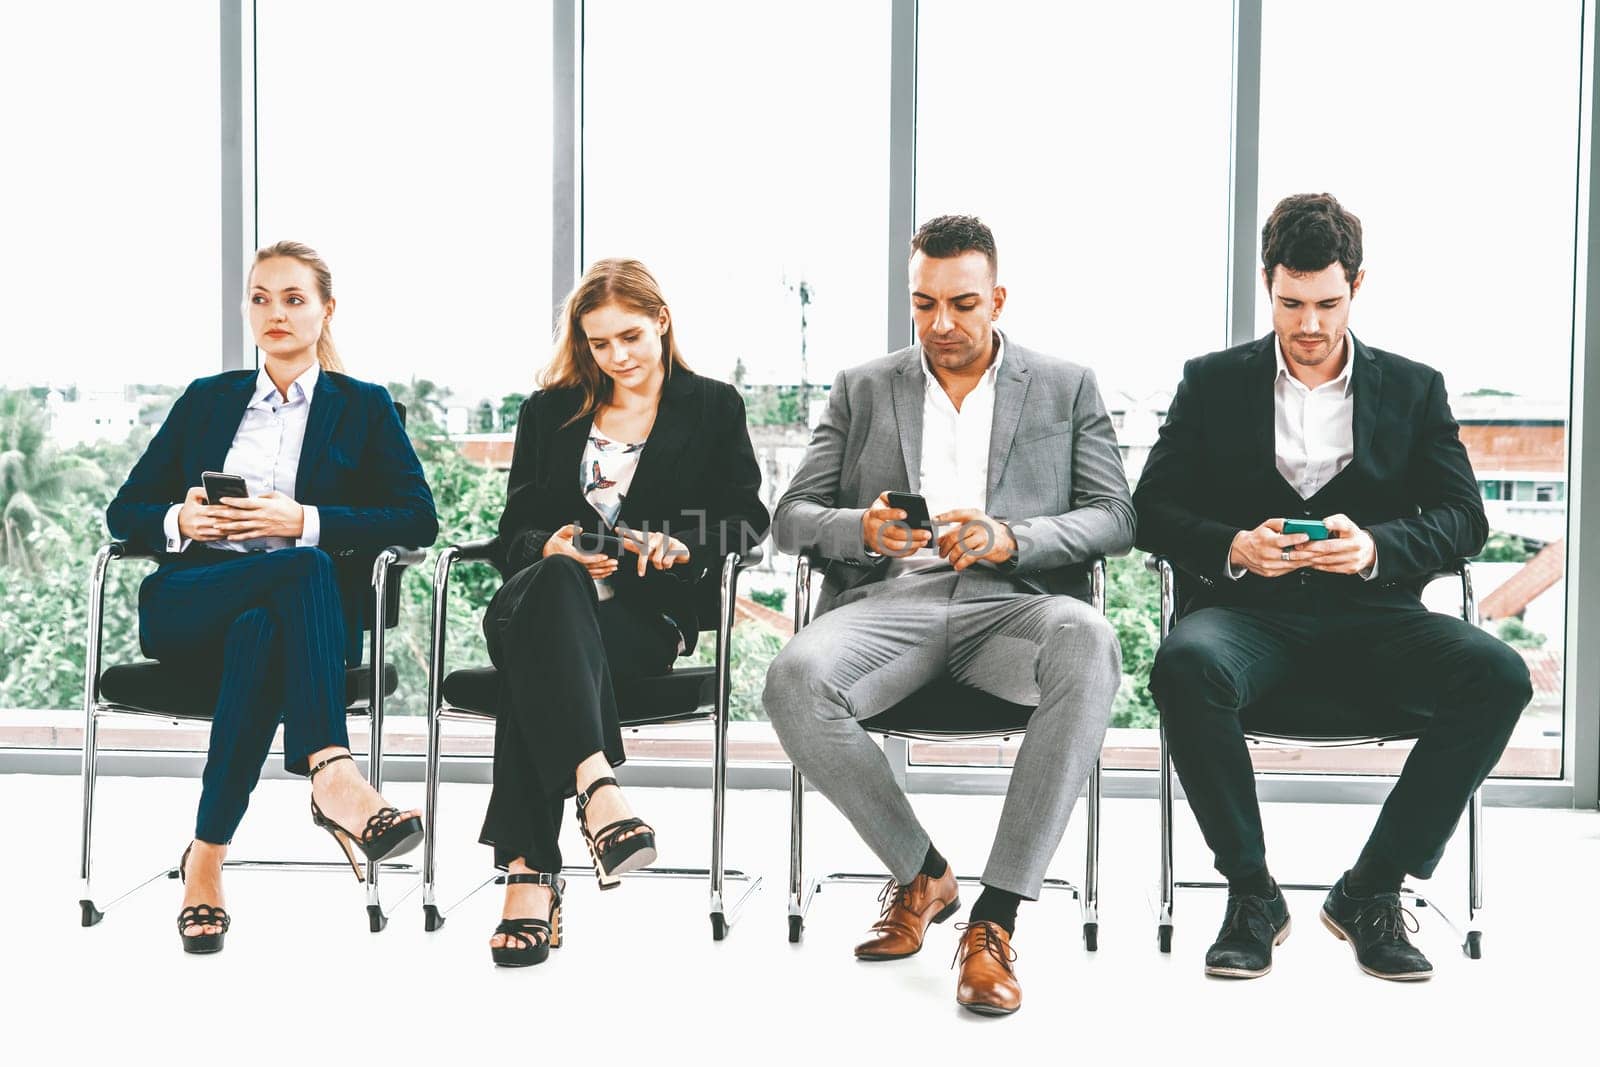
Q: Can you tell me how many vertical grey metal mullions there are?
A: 5